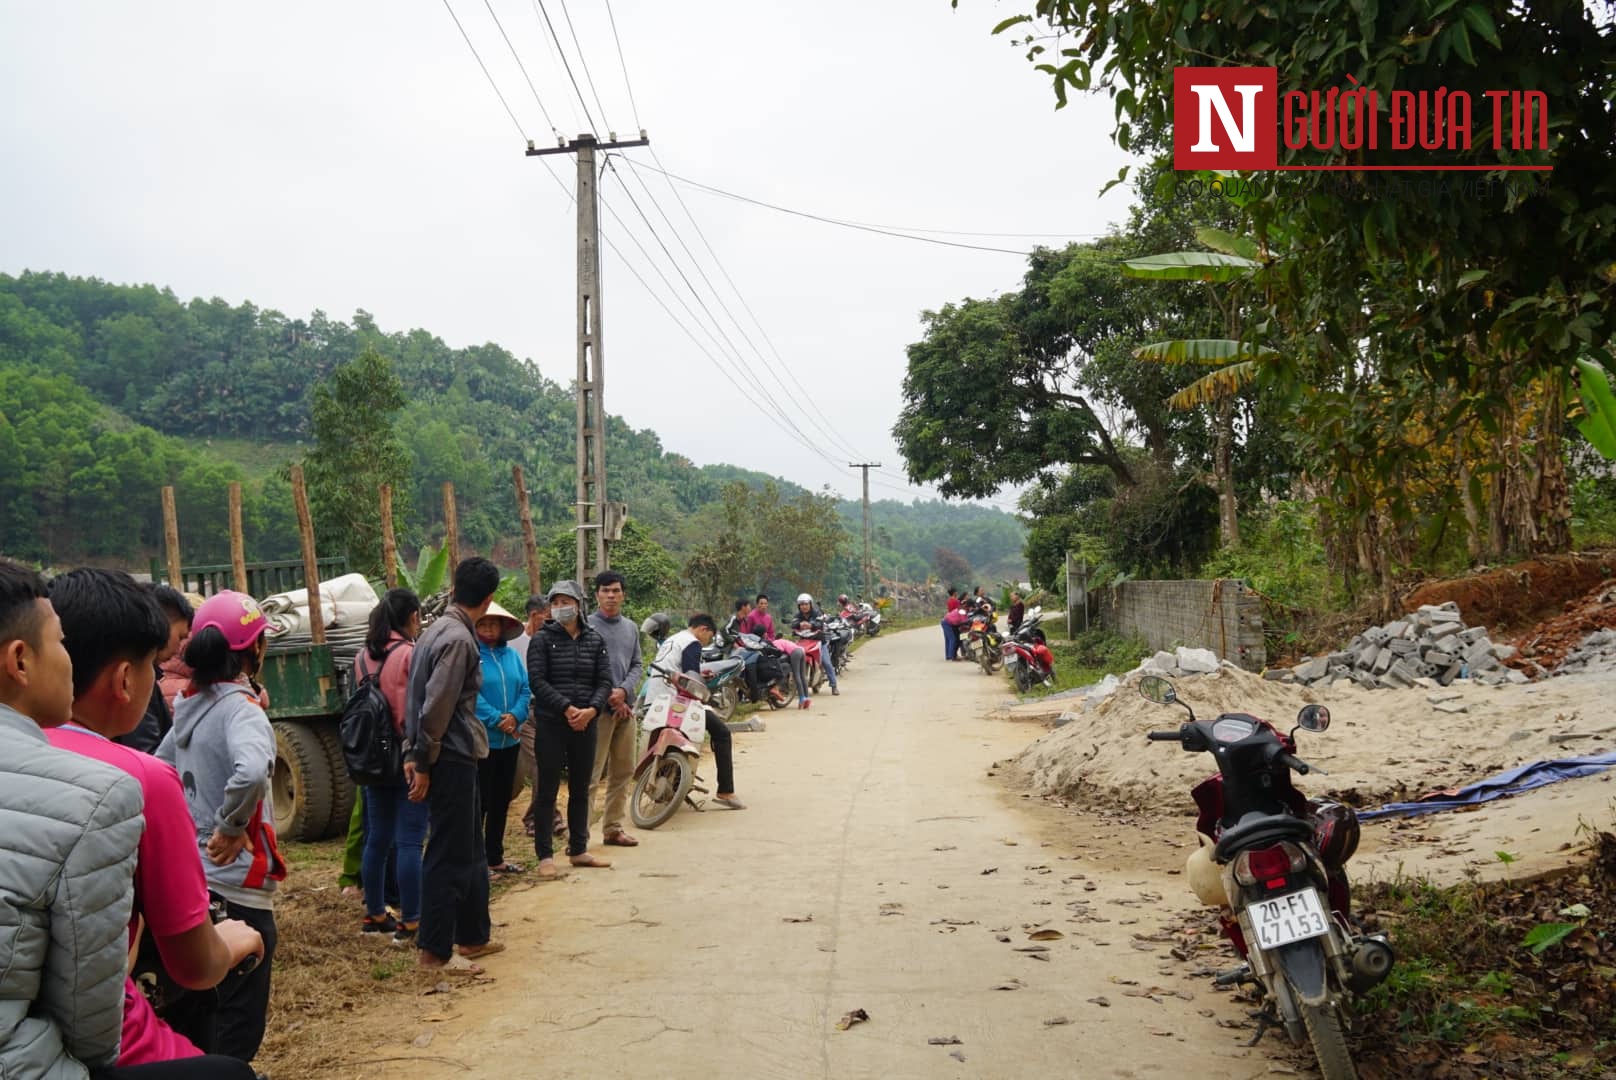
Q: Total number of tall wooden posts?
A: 6